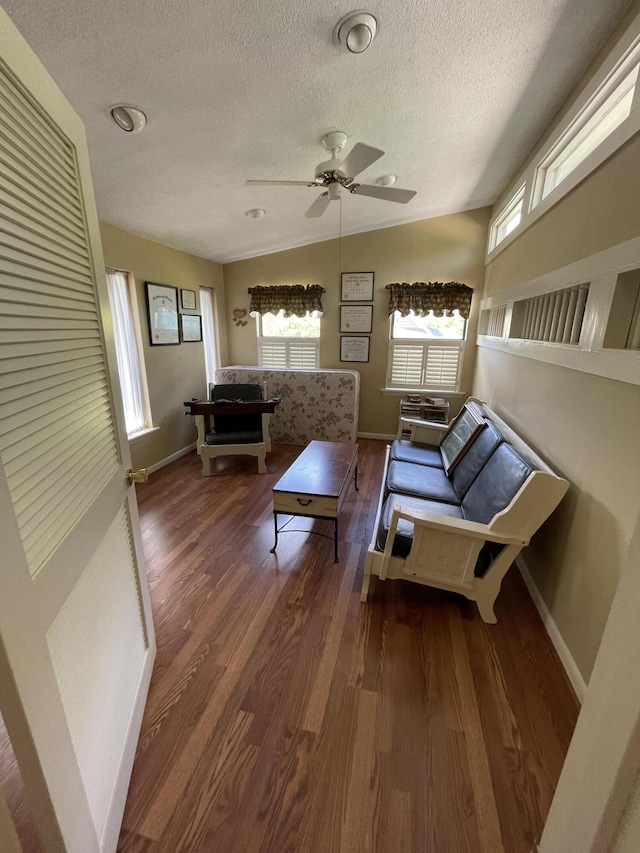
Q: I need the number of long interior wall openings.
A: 3